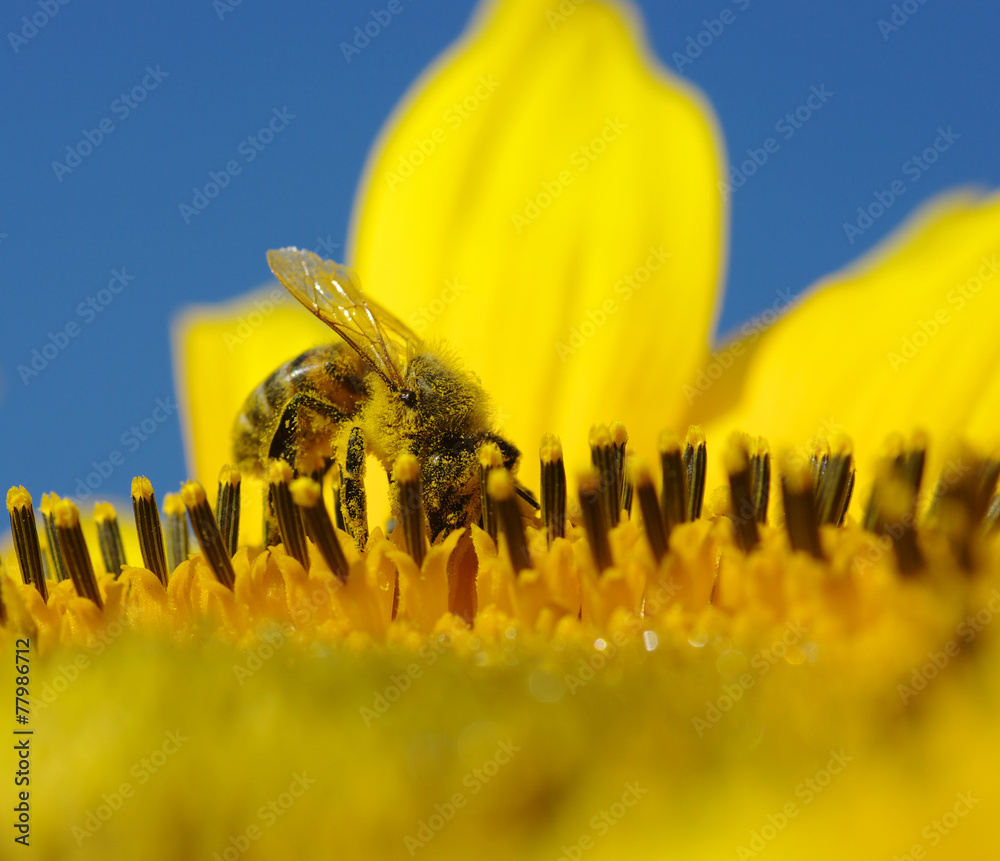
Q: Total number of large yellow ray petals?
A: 3